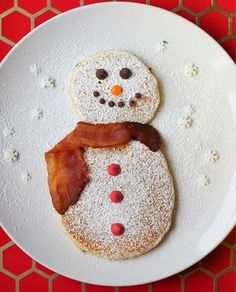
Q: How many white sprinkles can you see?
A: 12